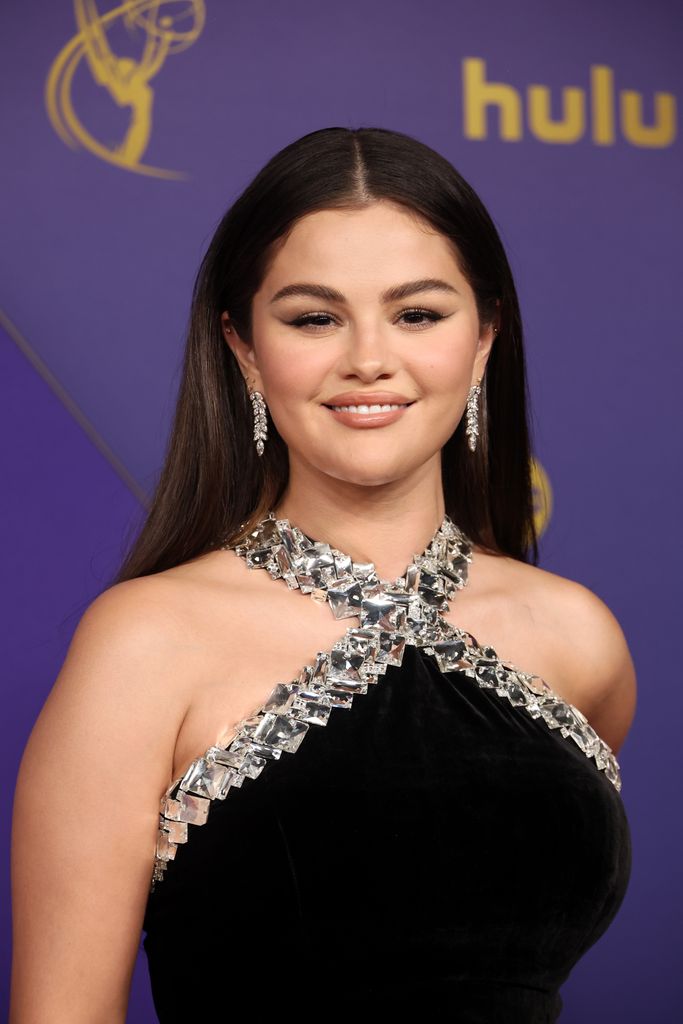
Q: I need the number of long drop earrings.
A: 2